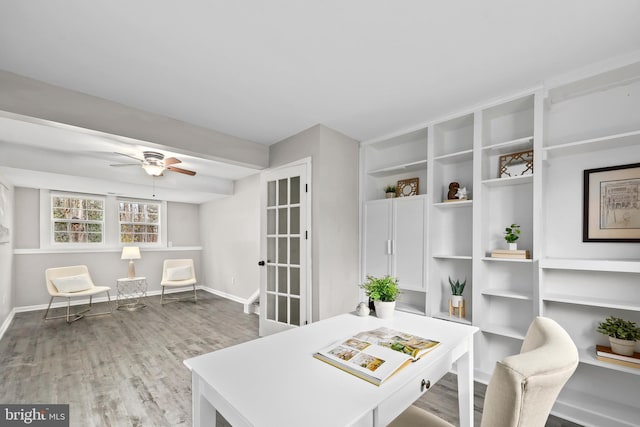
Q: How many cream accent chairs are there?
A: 2